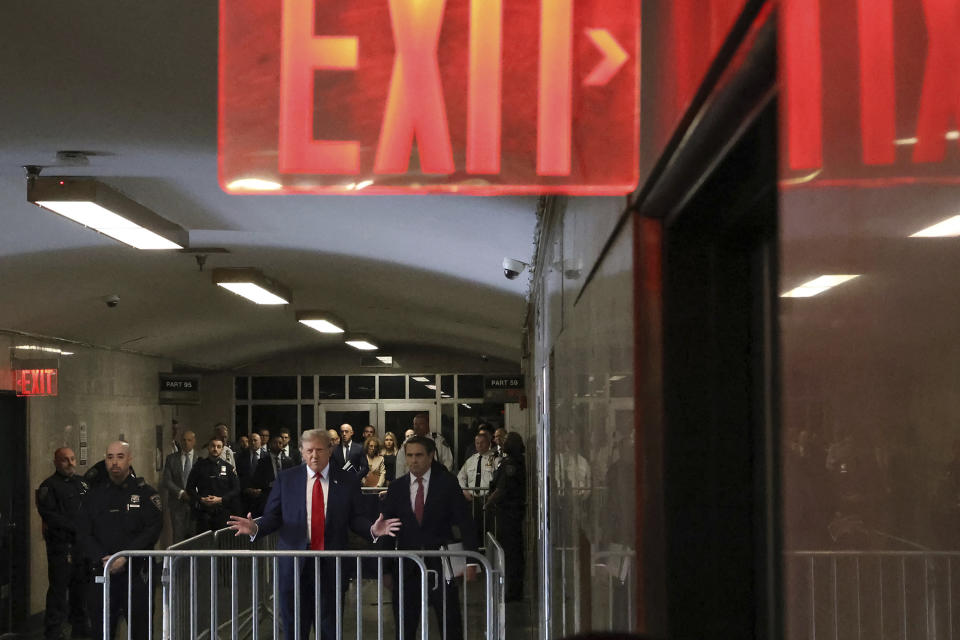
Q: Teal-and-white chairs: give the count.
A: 0